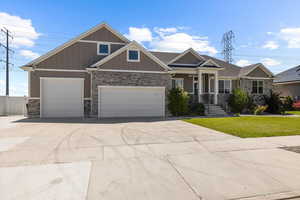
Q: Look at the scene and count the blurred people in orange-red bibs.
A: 0